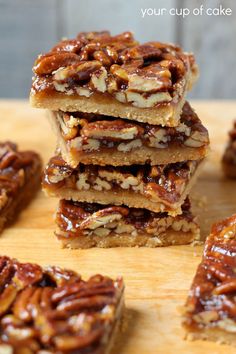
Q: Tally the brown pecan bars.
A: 8